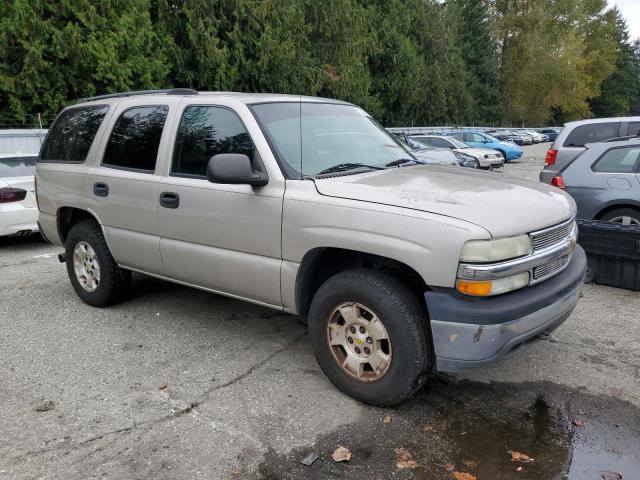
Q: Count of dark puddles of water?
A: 1